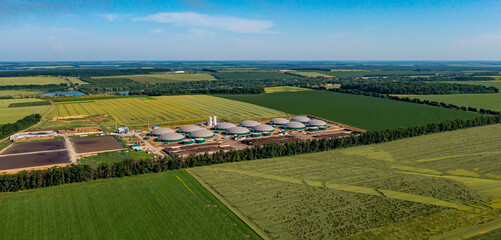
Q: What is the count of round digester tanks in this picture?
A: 12